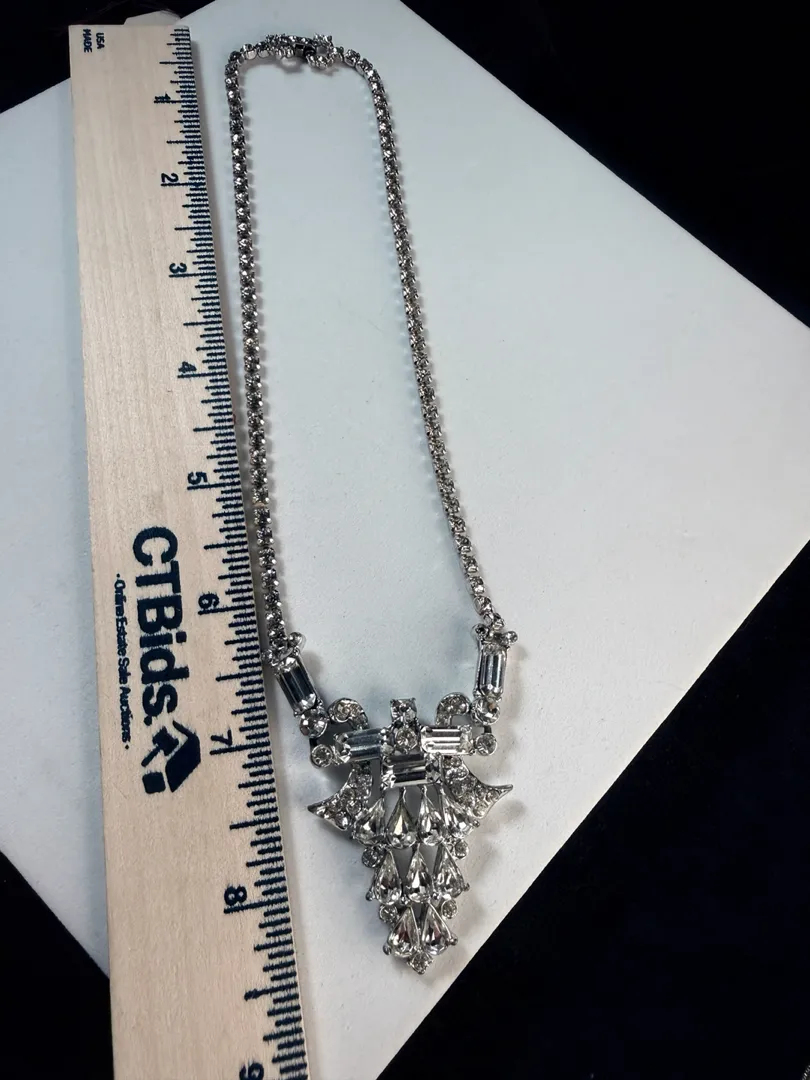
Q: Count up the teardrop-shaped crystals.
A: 9